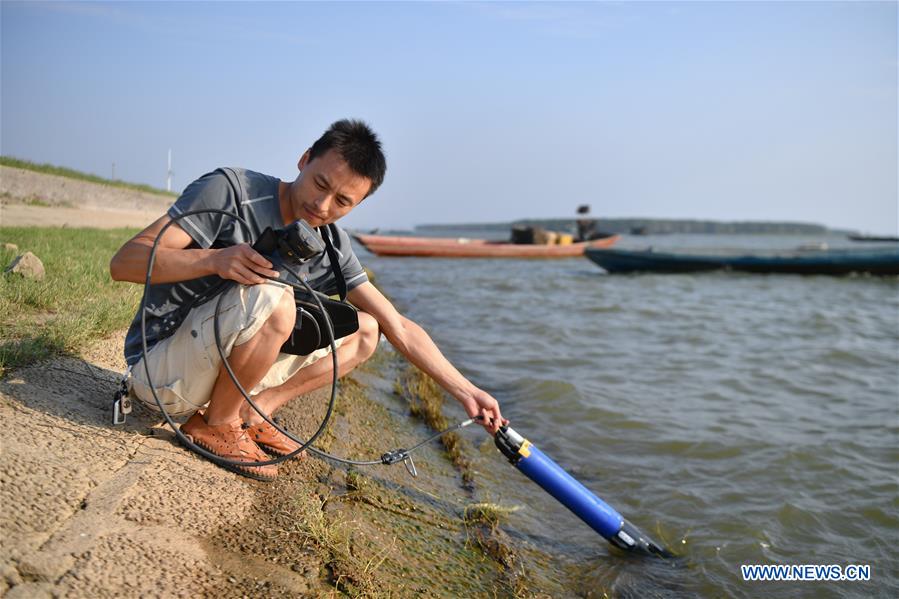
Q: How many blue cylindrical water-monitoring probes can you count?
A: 1